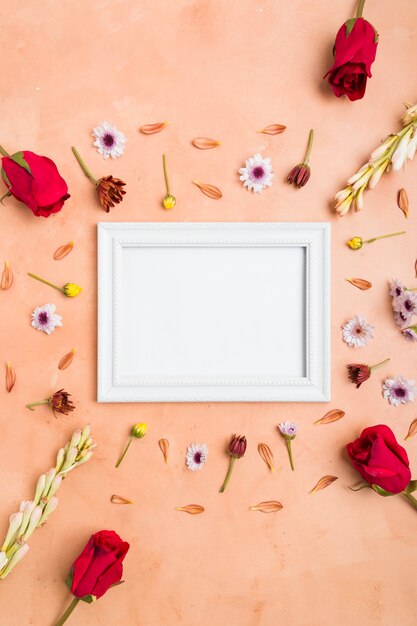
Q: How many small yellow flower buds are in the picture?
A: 4